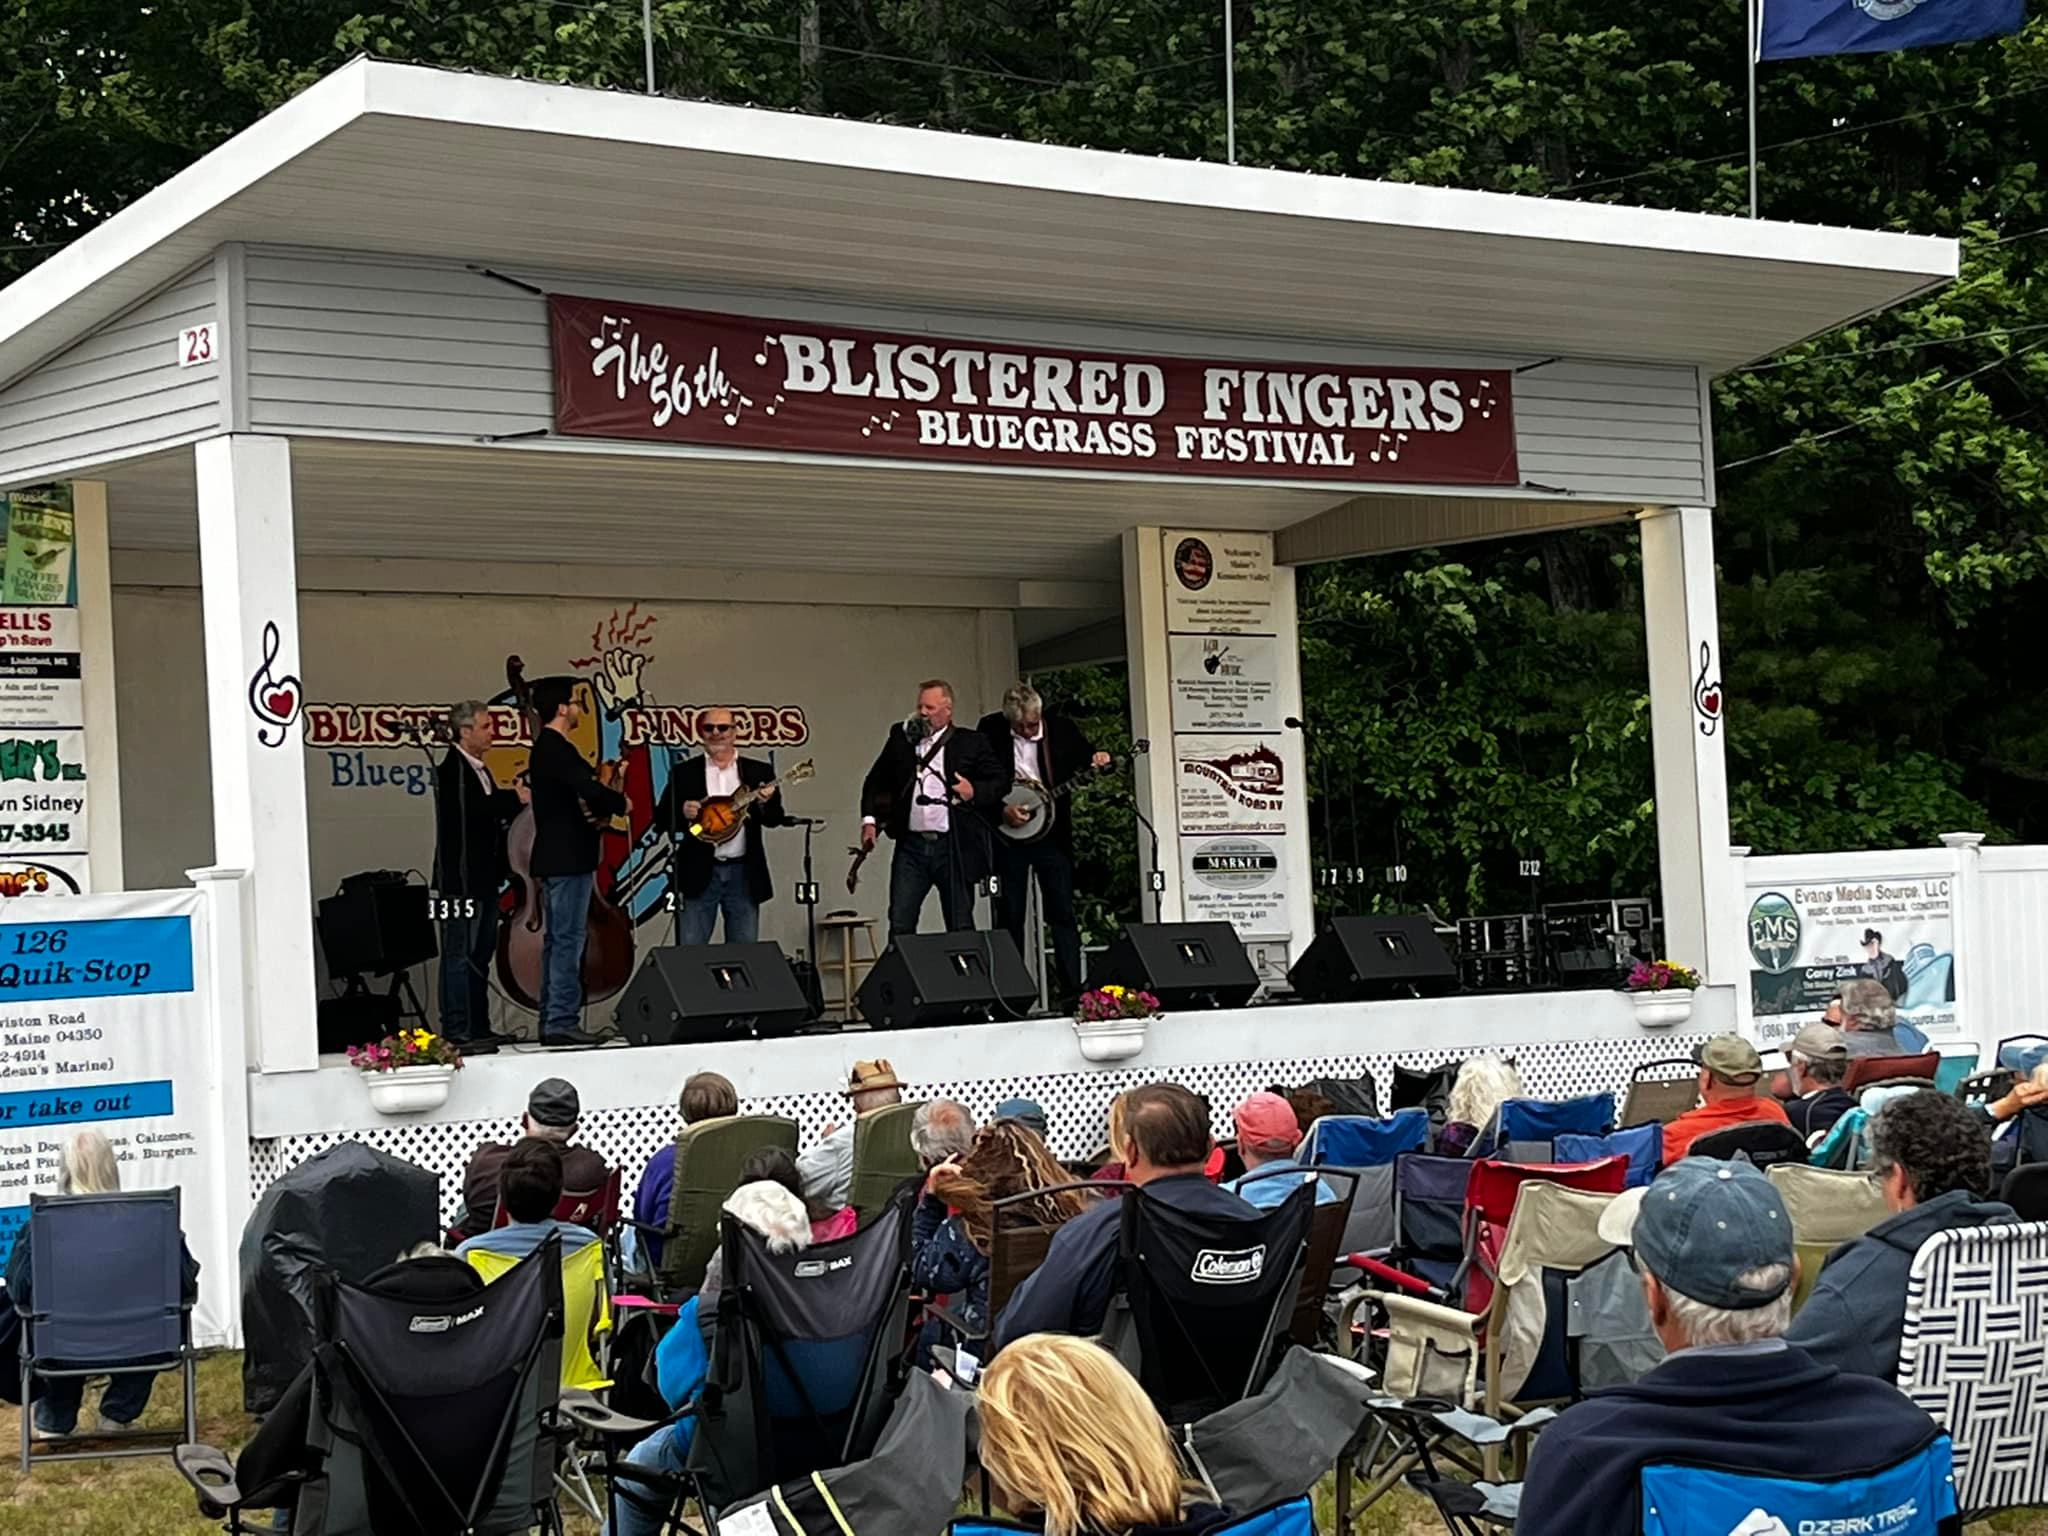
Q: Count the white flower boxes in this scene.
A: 3